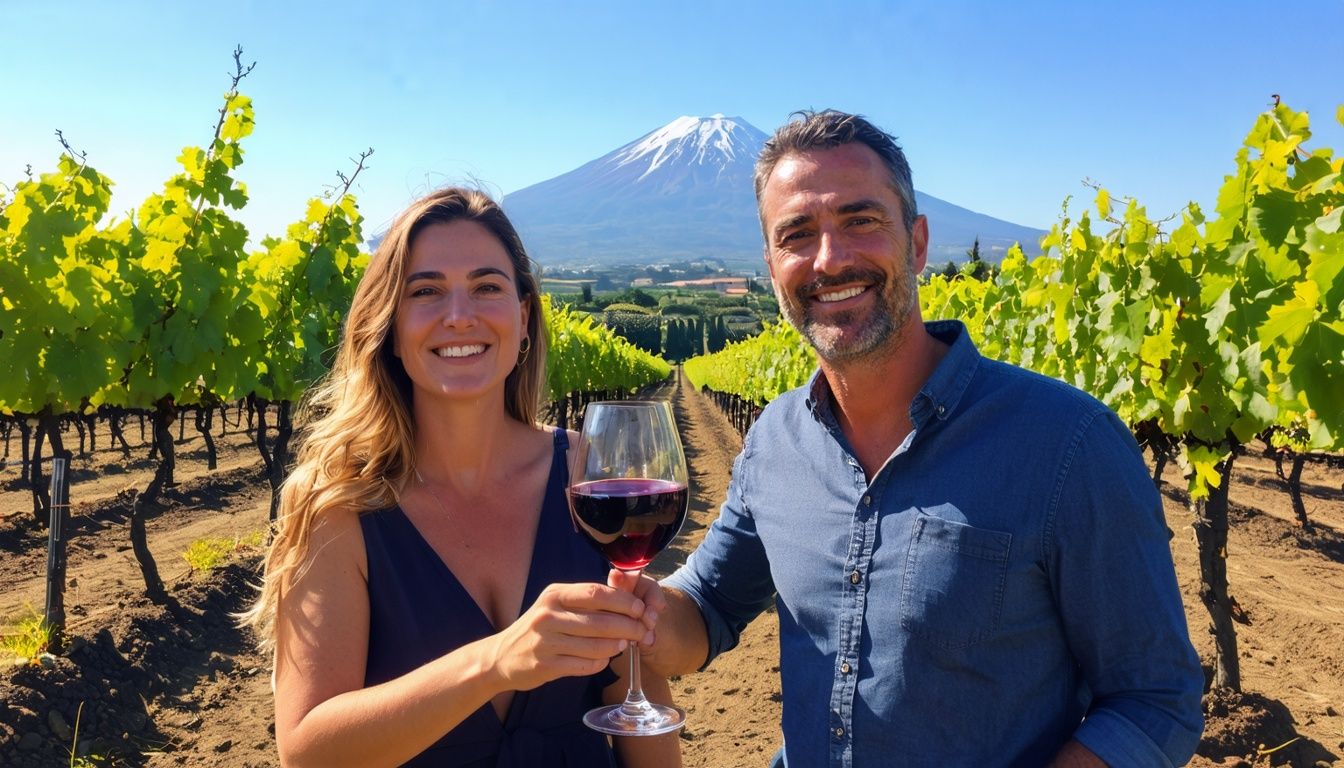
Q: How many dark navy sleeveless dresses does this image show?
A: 1